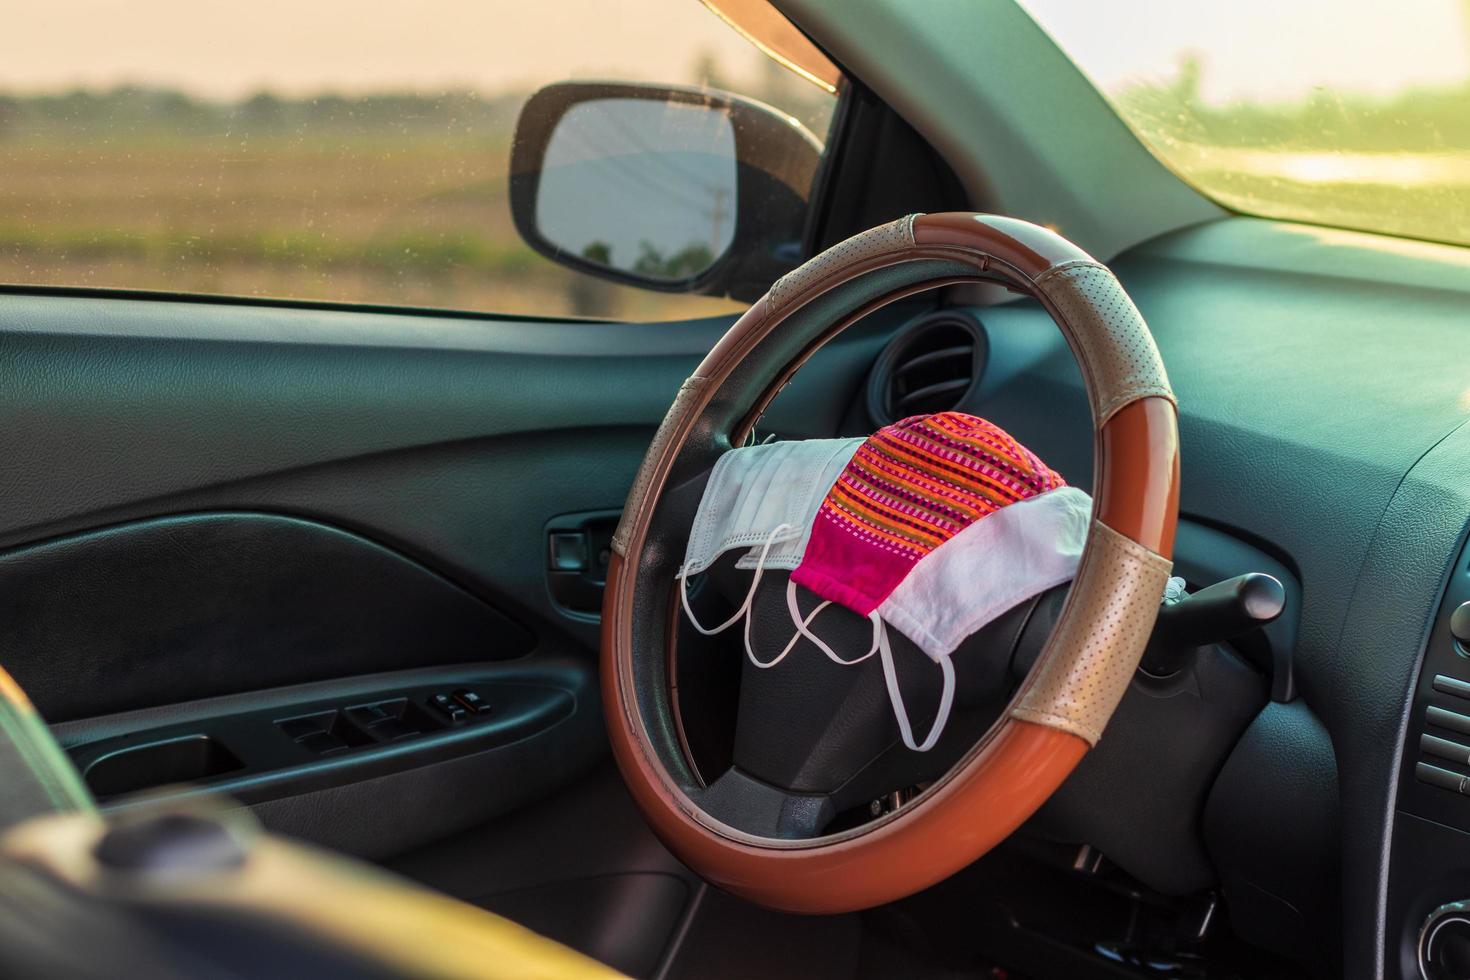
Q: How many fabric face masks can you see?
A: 2